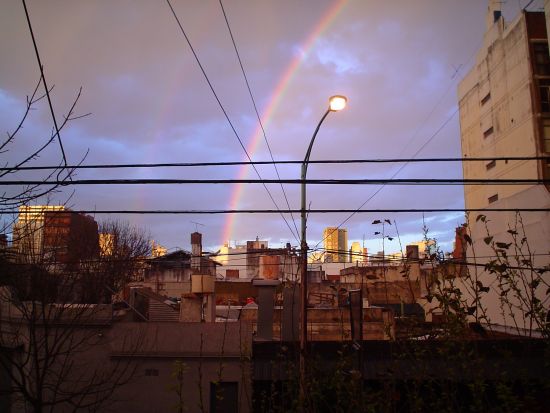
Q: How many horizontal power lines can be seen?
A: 3